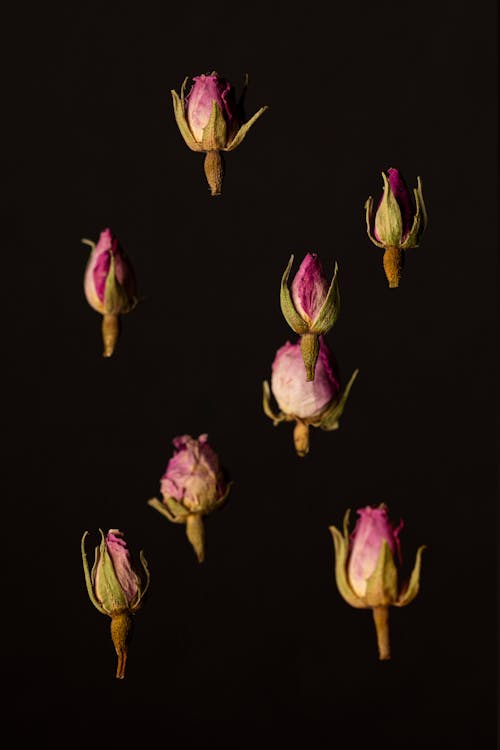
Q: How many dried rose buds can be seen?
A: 8